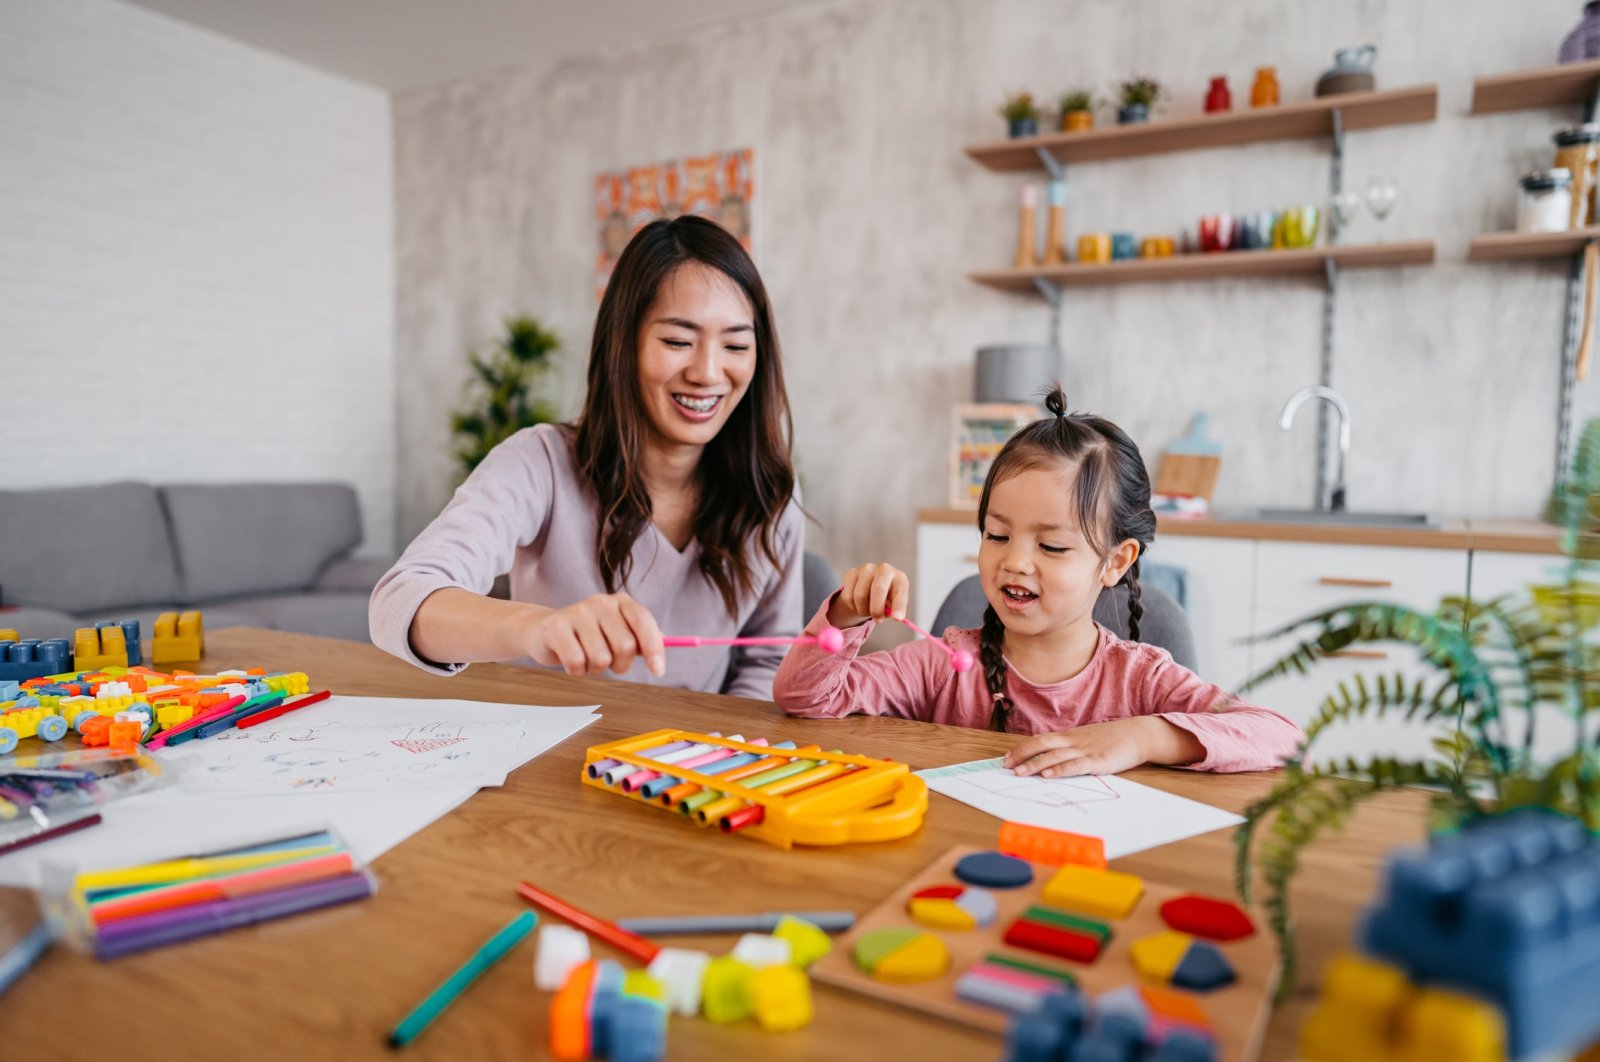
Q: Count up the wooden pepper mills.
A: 2